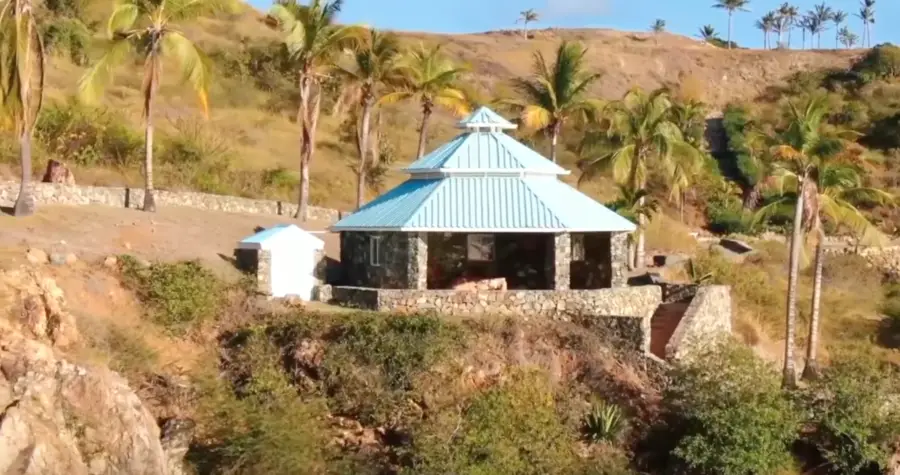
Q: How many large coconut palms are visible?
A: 9